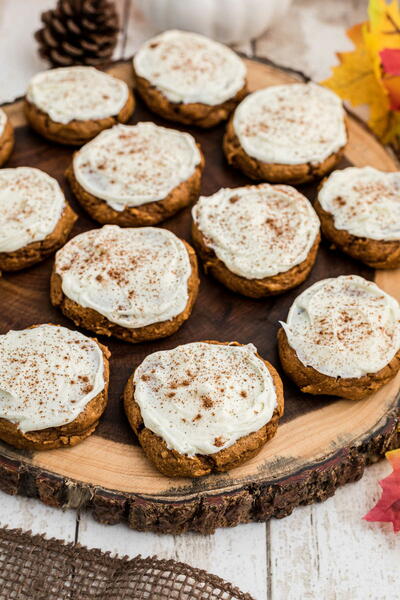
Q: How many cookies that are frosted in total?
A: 12